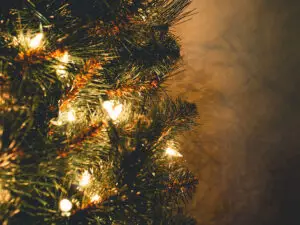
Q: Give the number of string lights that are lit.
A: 8